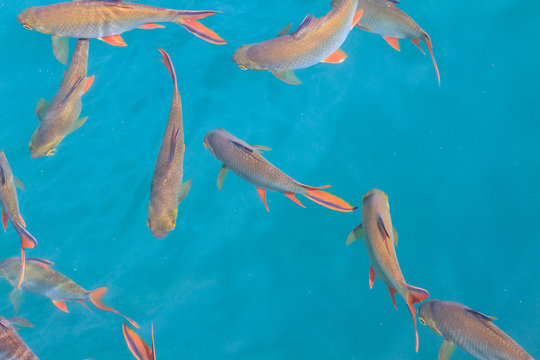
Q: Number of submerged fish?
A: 12